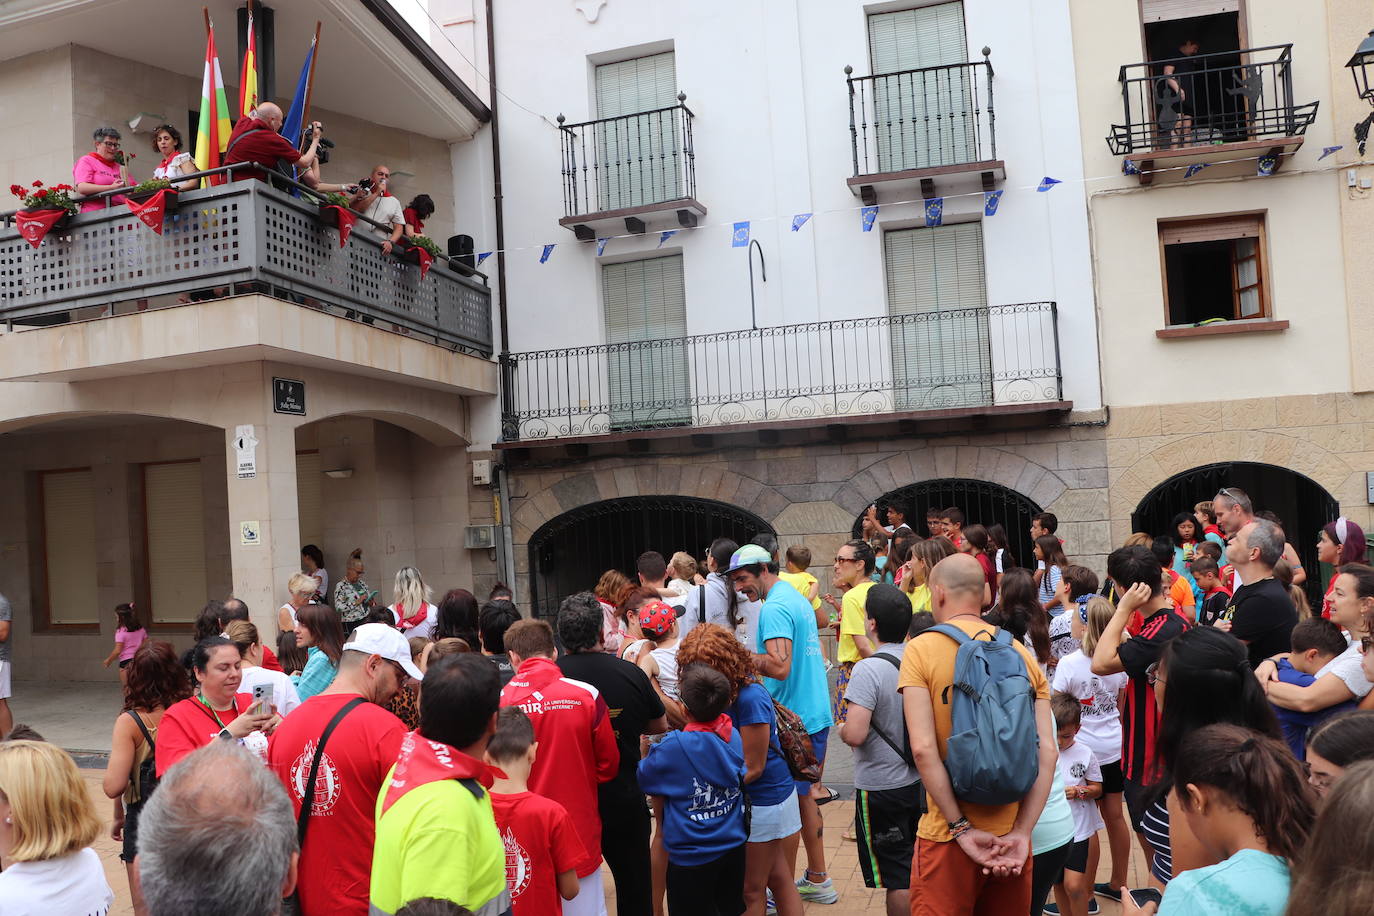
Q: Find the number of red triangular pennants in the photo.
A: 4